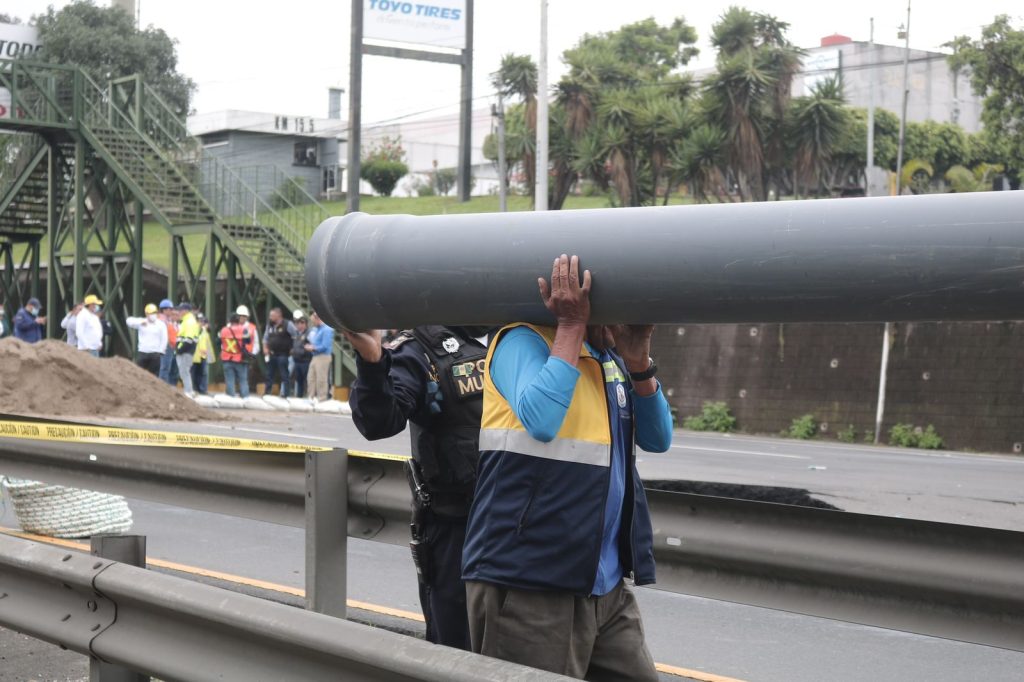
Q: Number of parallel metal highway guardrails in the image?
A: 2